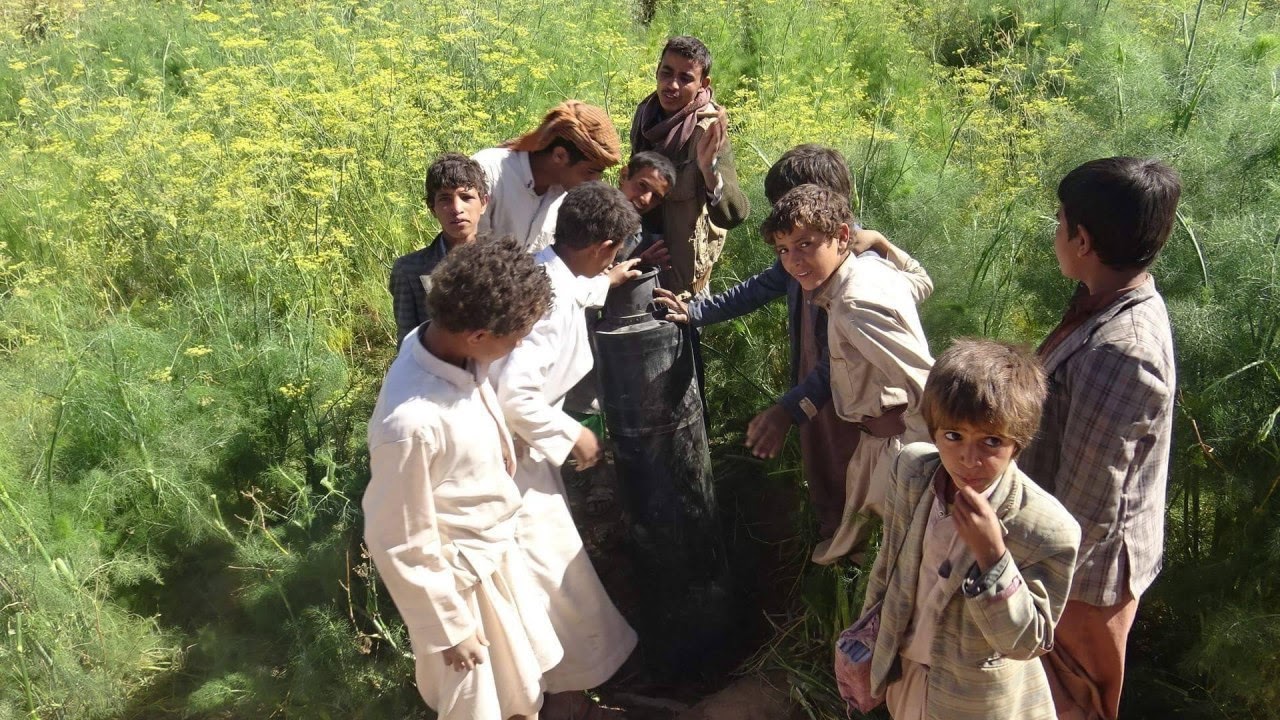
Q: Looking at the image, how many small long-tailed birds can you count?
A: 0